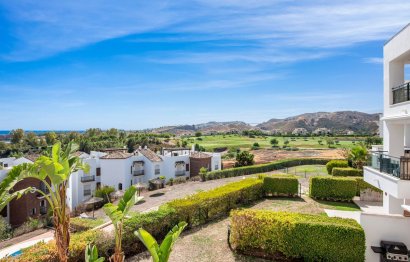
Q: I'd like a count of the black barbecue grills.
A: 1